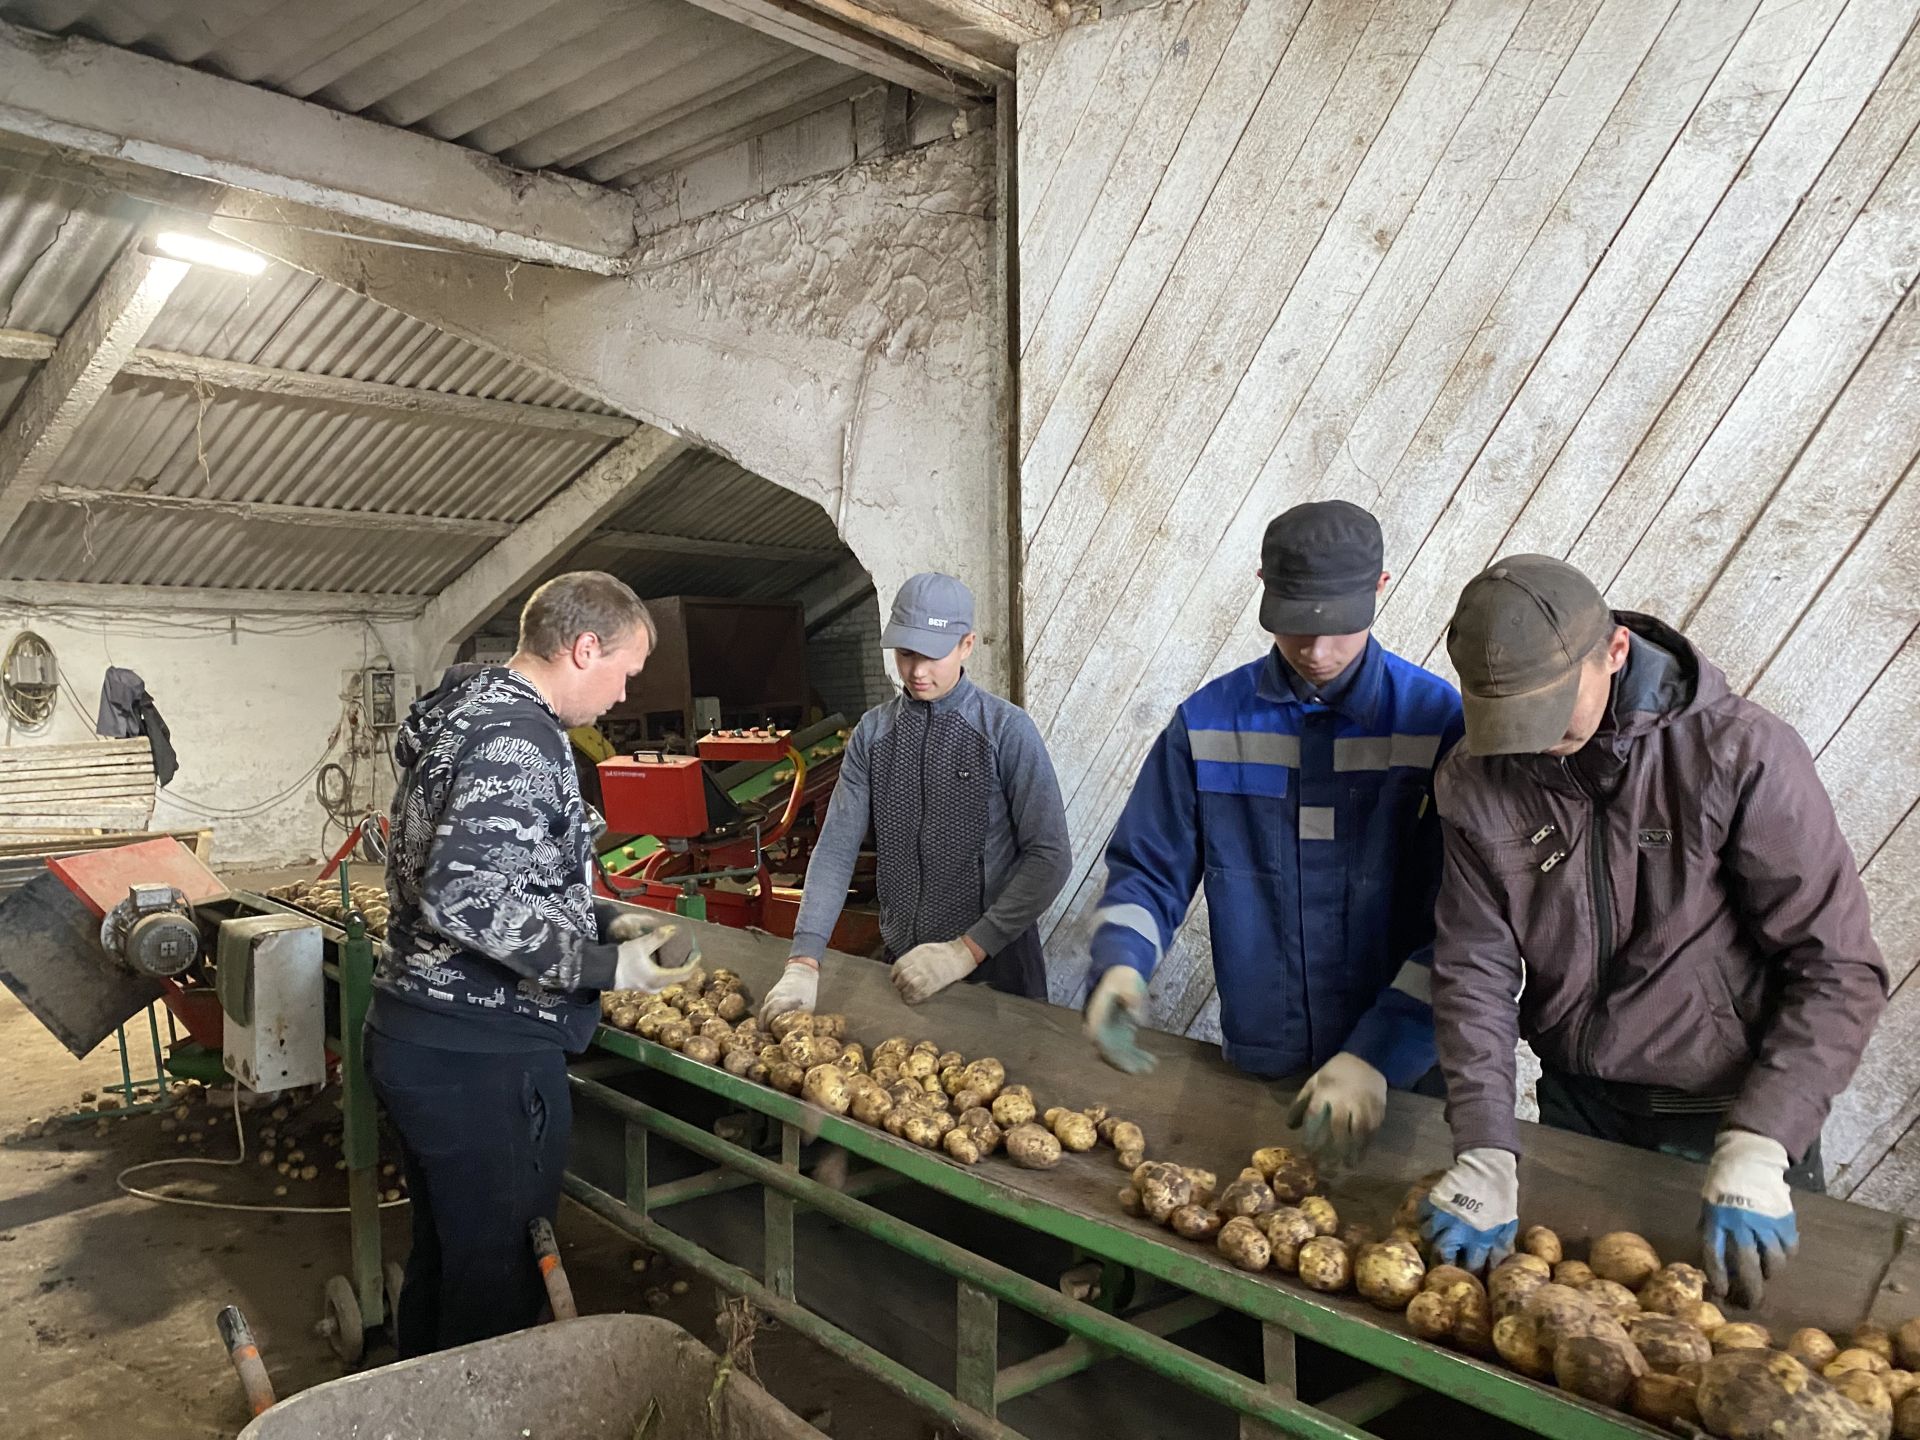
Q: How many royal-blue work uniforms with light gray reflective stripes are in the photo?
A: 1